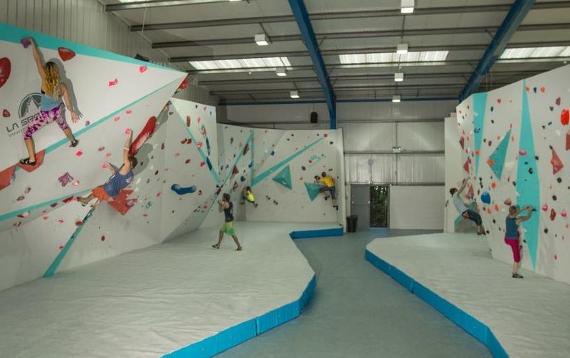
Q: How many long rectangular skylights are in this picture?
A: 3